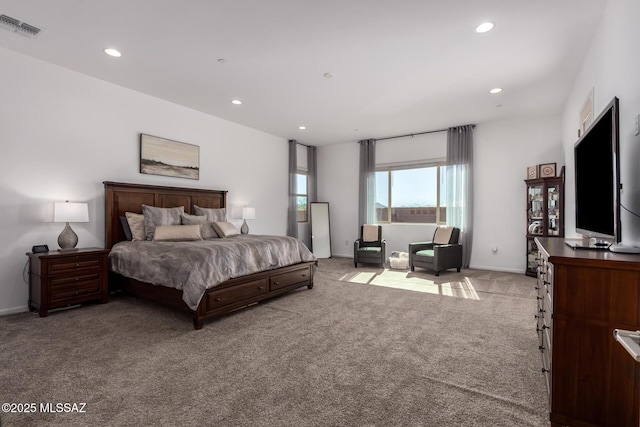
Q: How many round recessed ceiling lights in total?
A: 5